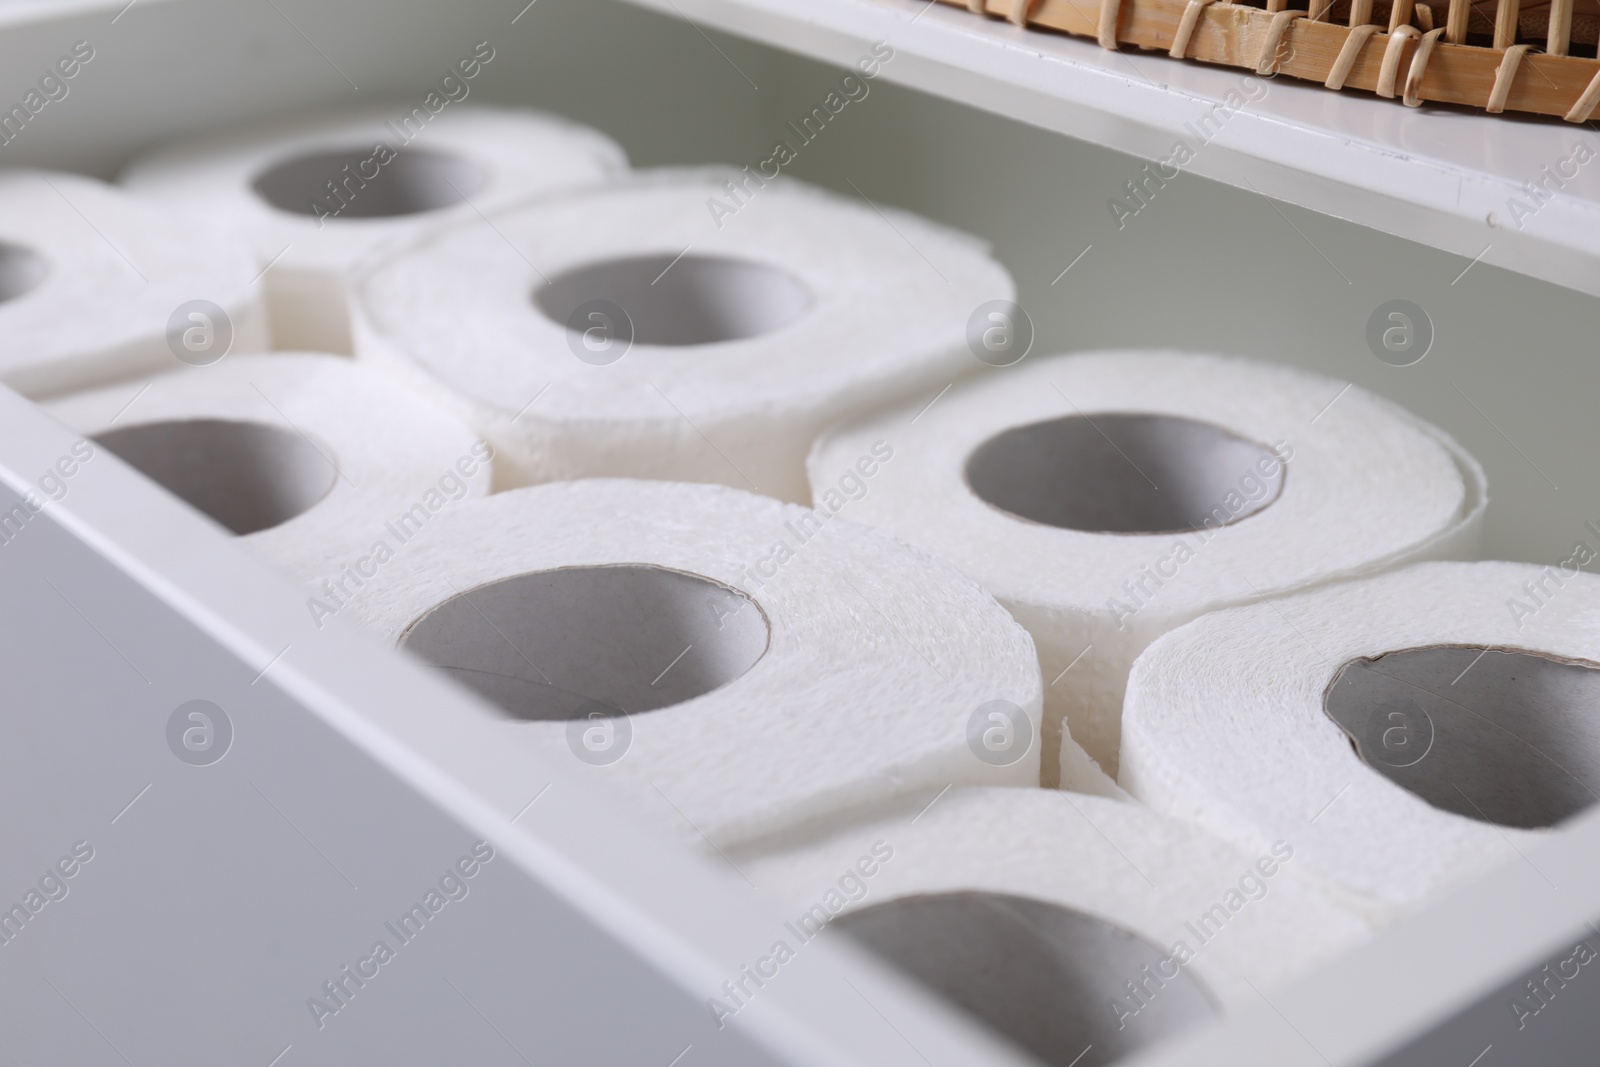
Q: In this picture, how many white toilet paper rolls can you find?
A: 8